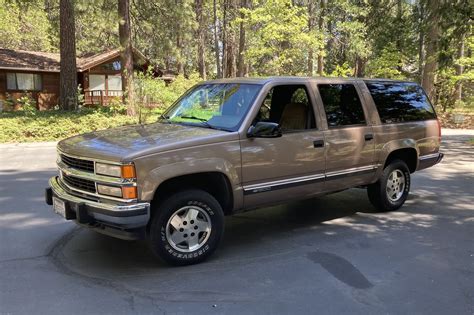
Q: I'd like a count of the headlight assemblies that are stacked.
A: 2